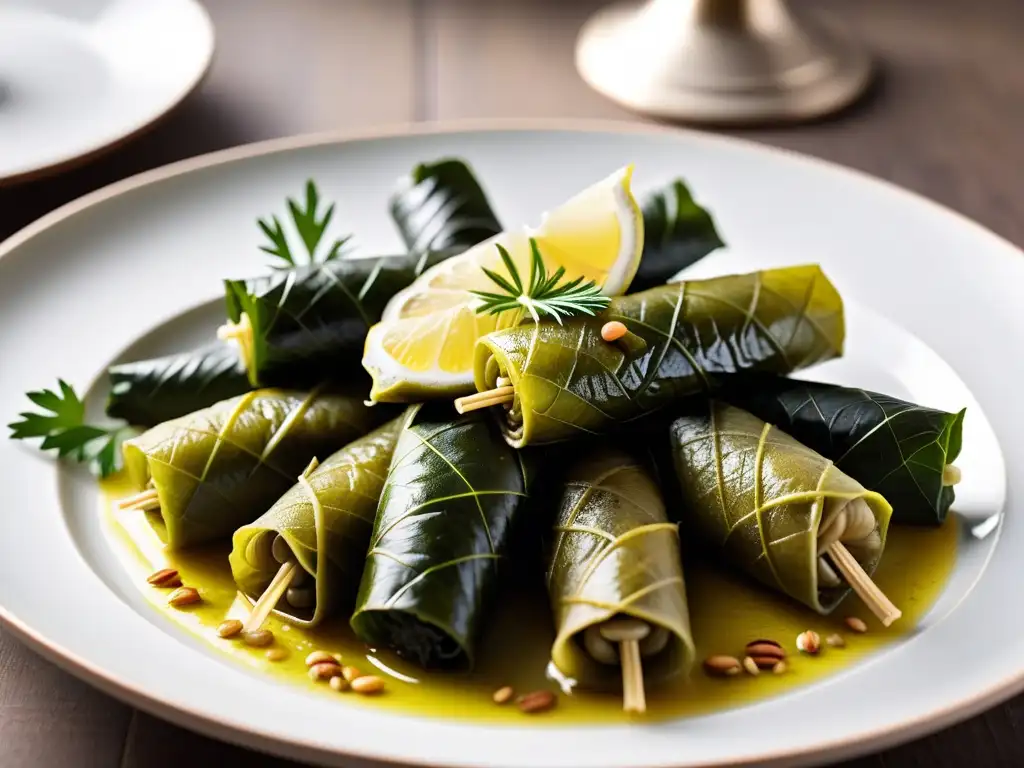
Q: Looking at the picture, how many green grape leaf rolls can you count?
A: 11